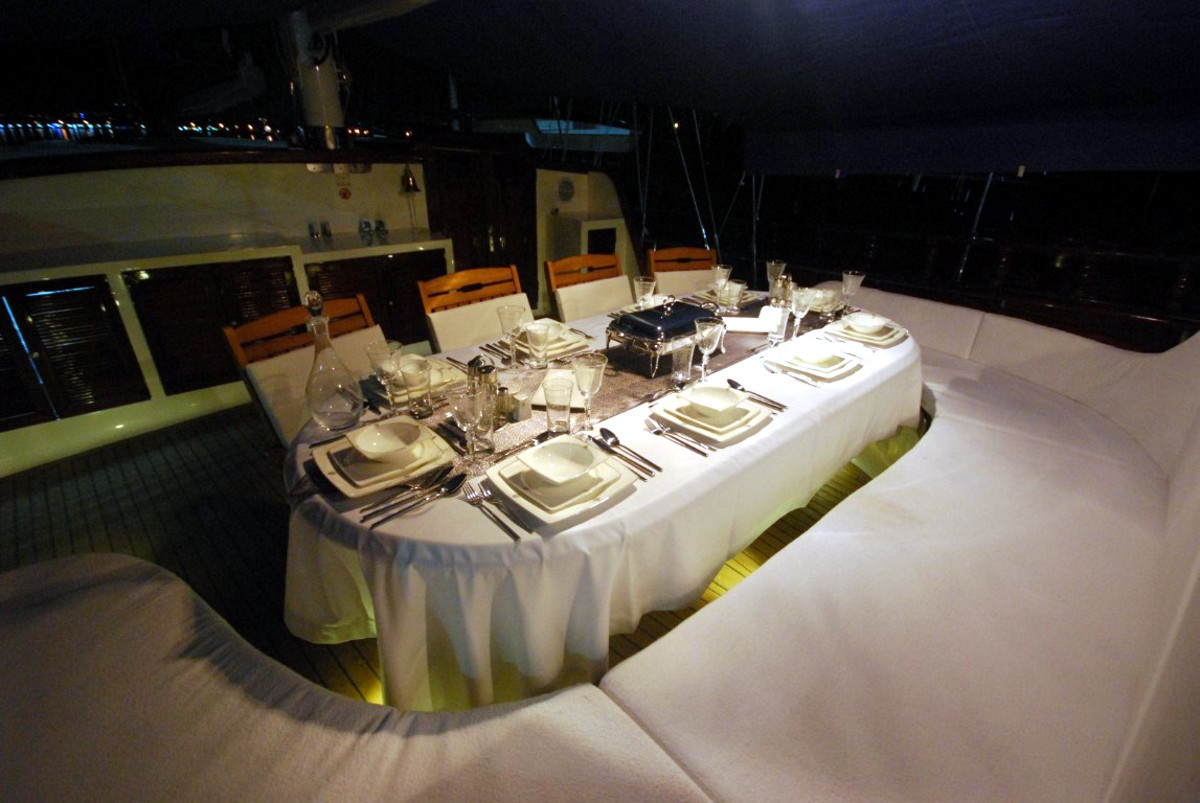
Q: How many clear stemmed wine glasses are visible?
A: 10